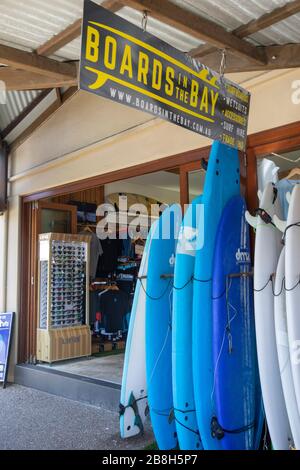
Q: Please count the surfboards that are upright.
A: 8